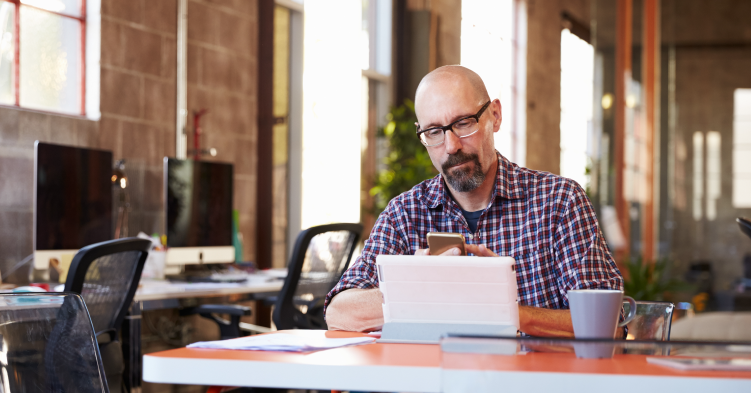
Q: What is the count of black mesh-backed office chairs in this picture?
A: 2